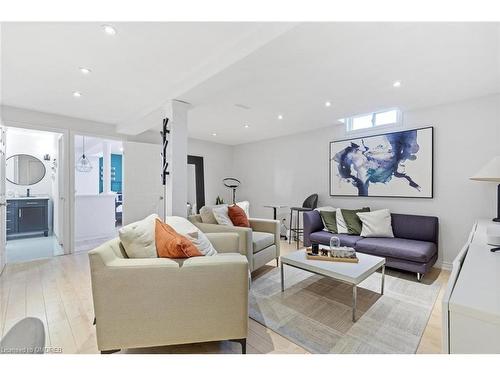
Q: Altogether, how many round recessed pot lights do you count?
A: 8